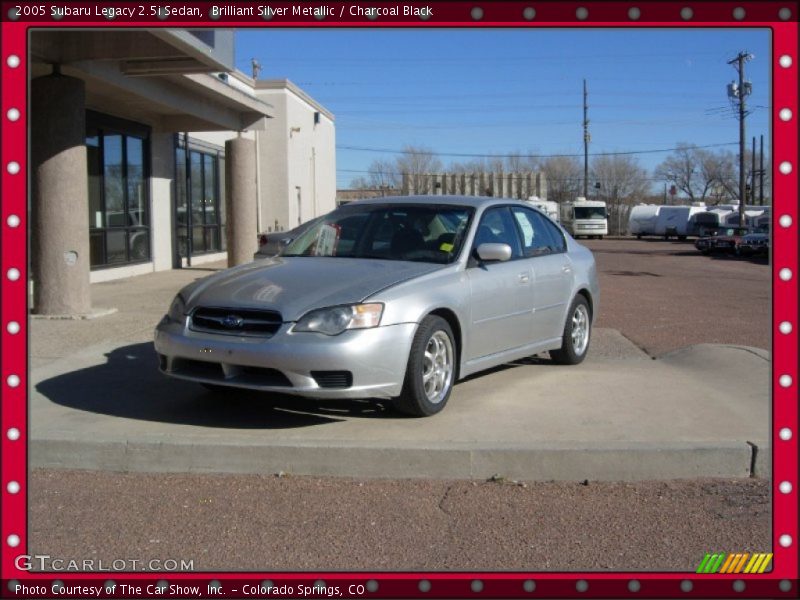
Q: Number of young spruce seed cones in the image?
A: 0